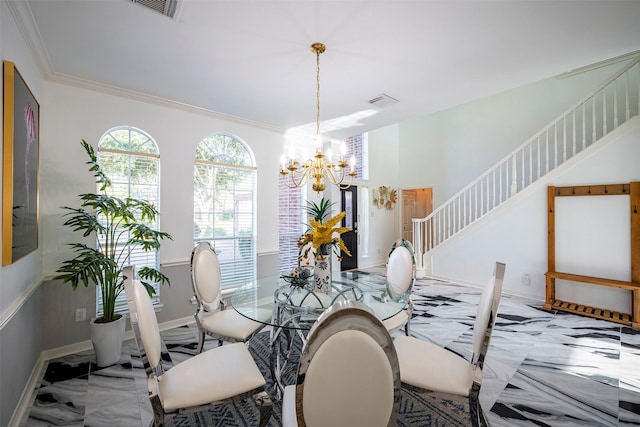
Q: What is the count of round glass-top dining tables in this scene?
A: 1